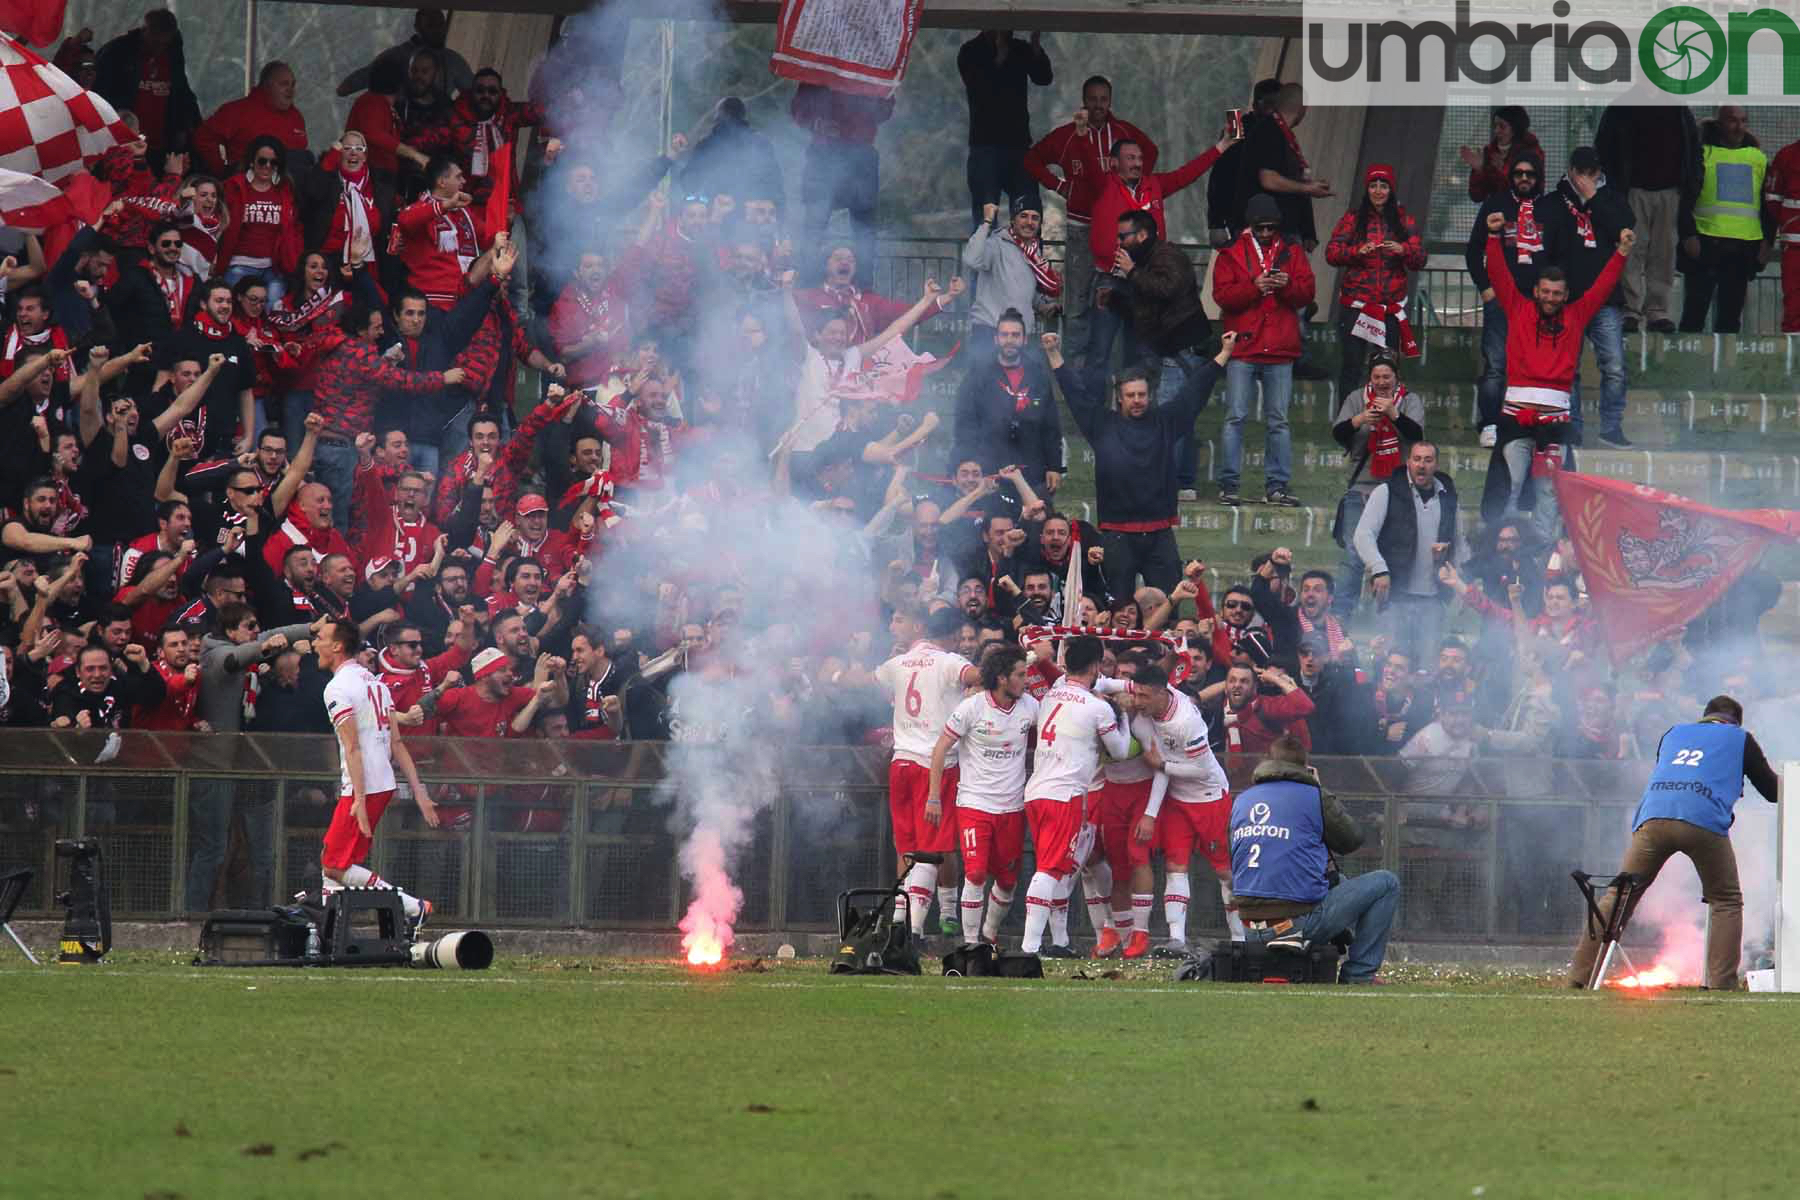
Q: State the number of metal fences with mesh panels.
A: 1